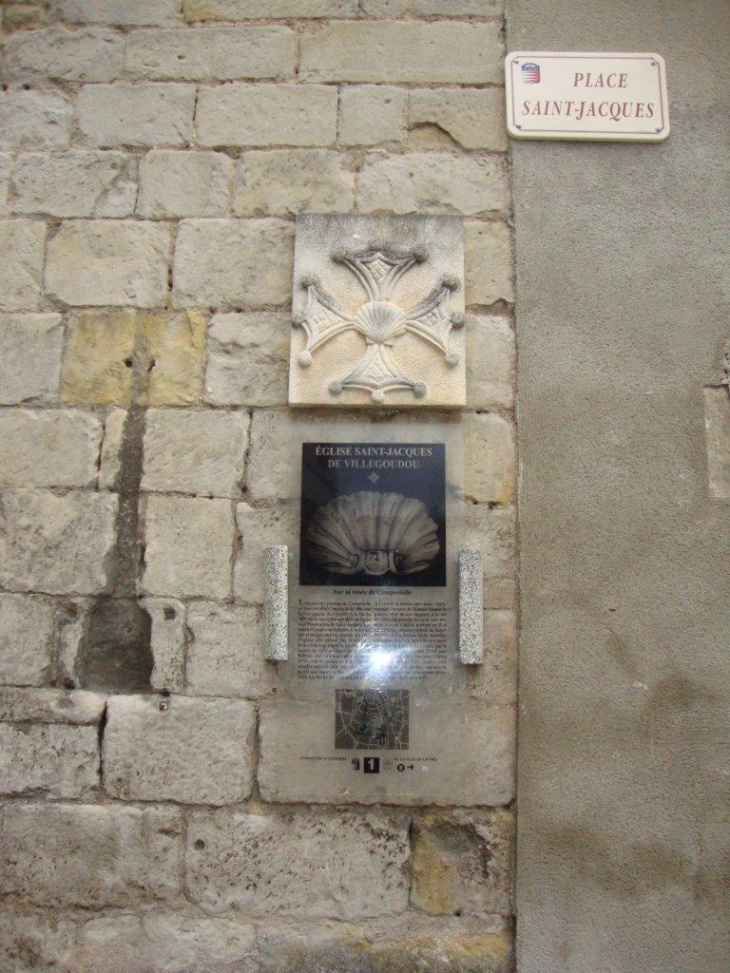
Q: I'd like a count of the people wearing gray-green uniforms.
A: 0